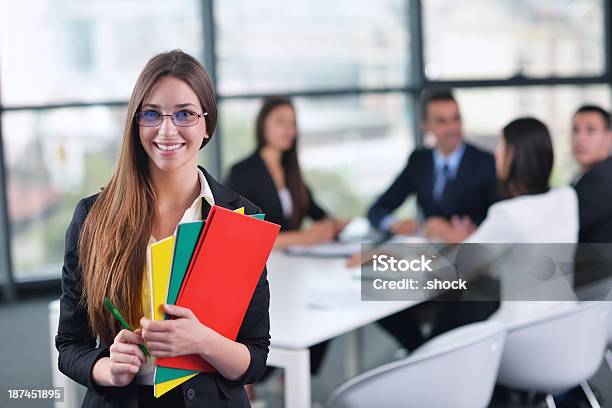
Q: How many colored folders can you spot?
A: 3